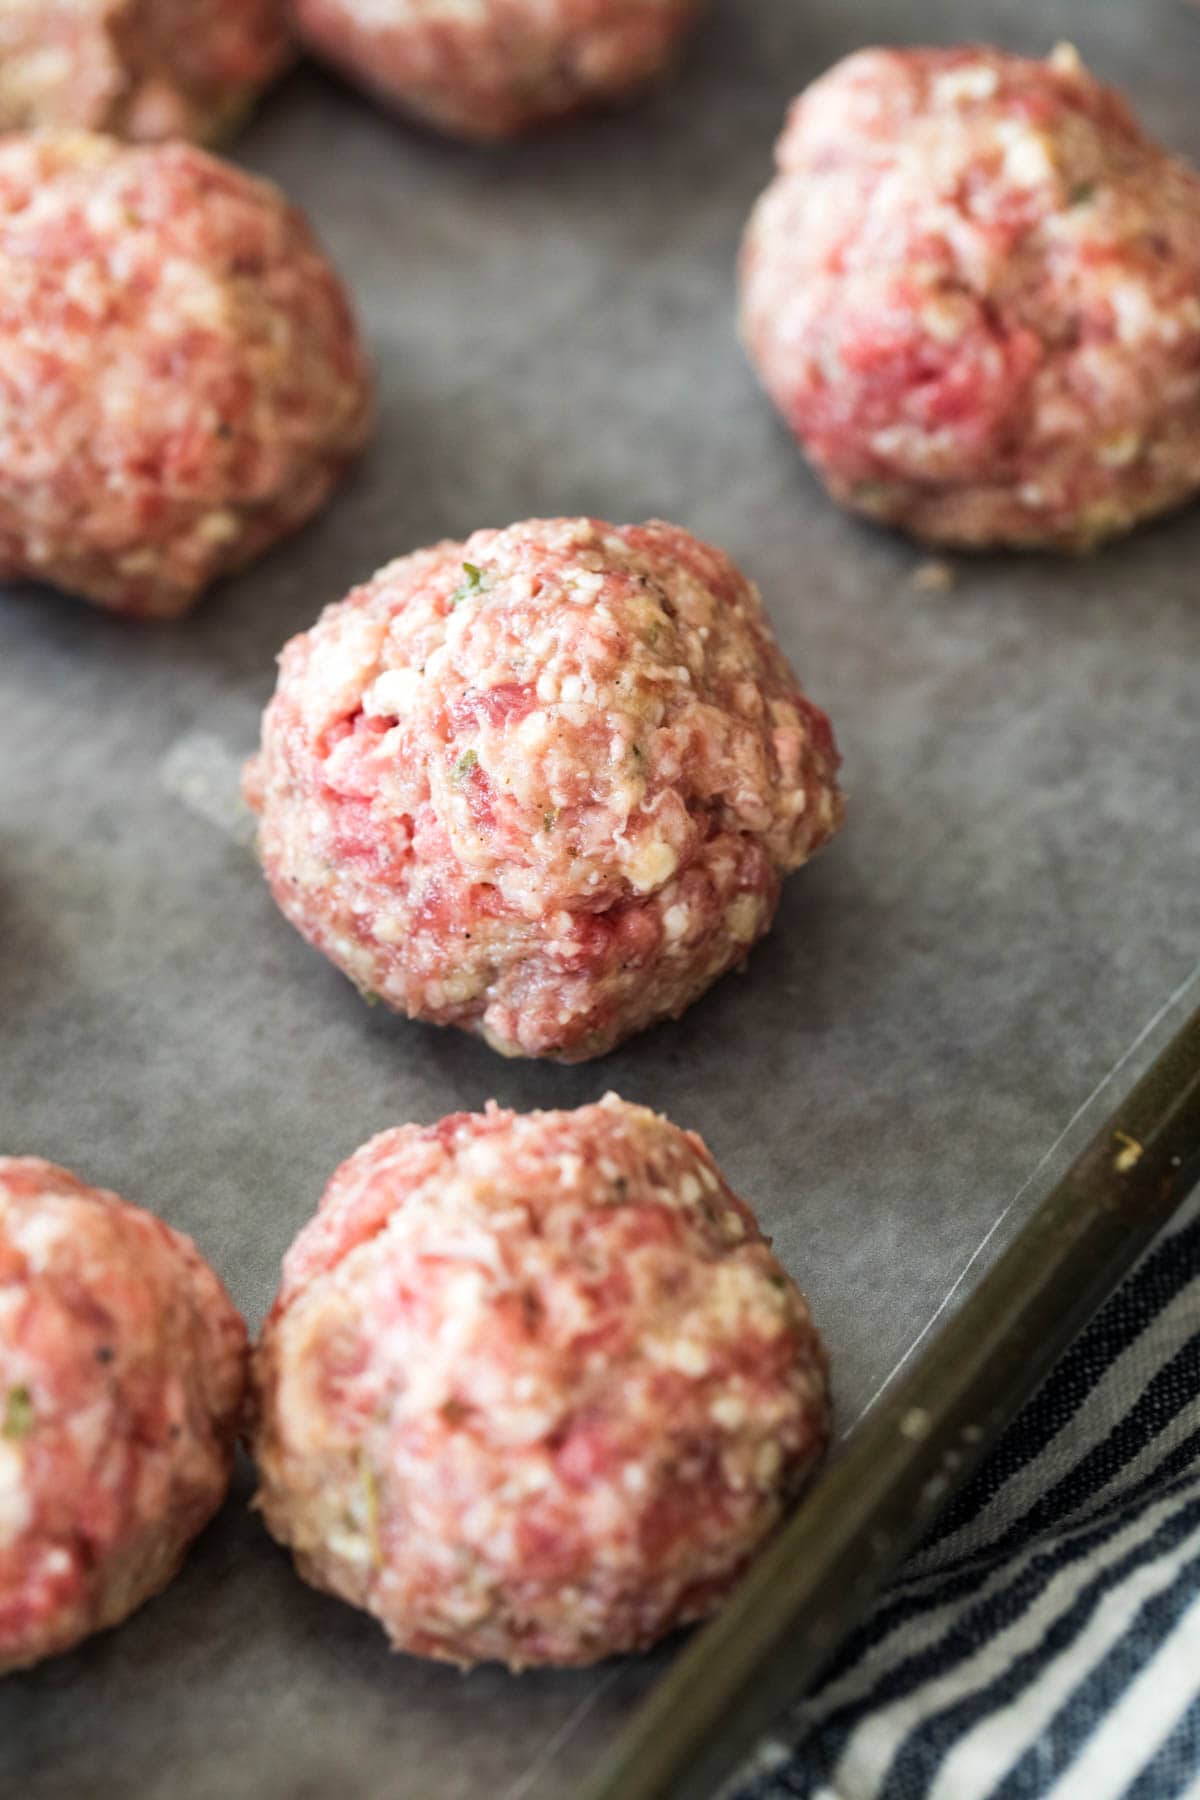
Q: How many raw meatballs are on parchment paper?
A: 7